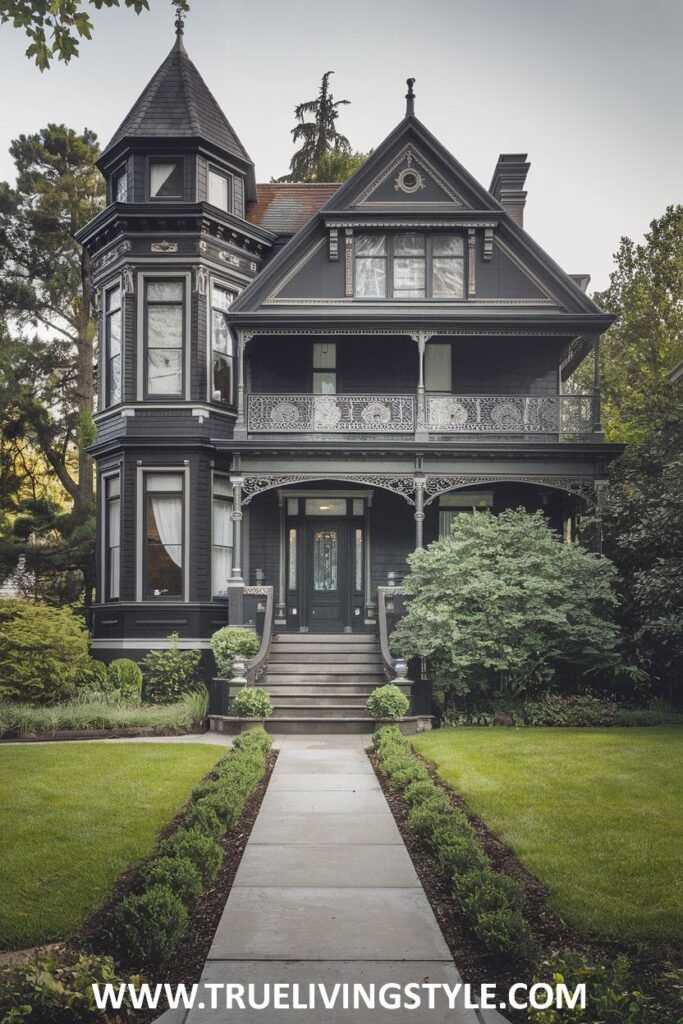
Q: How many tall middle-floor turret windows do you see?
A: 3